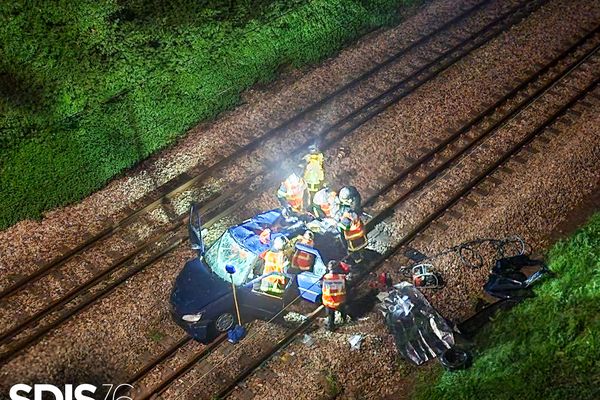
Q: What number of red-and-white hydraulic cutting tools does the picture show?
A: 1